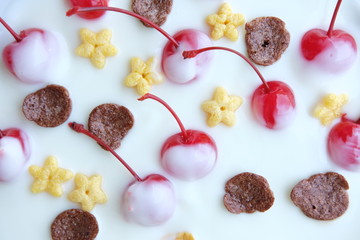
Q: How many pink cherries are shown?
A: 9